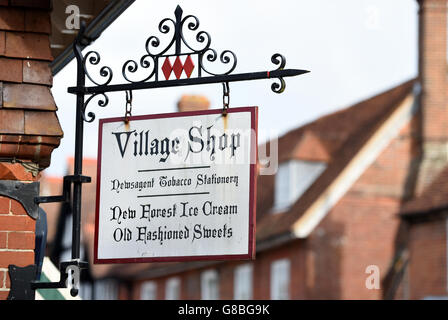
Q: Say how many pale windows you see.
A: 6